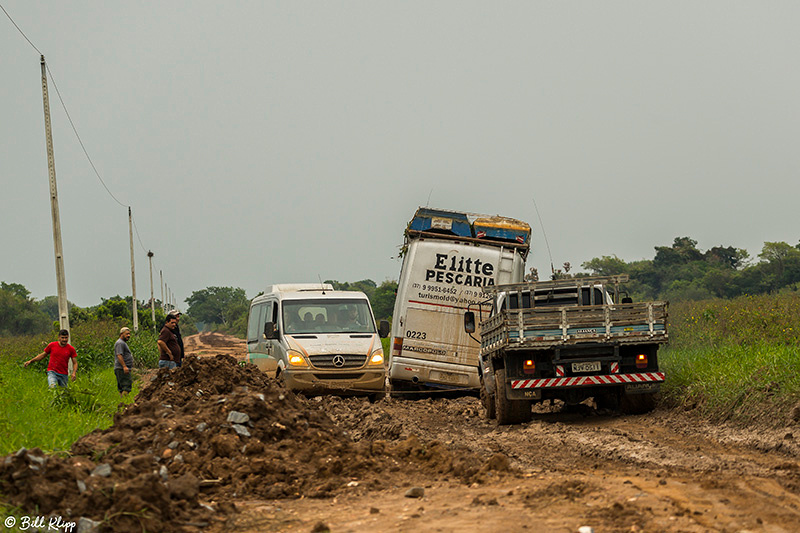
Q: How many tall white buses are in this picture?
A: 1